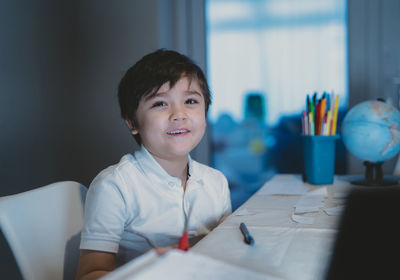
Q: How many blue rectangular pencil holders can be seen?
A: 1